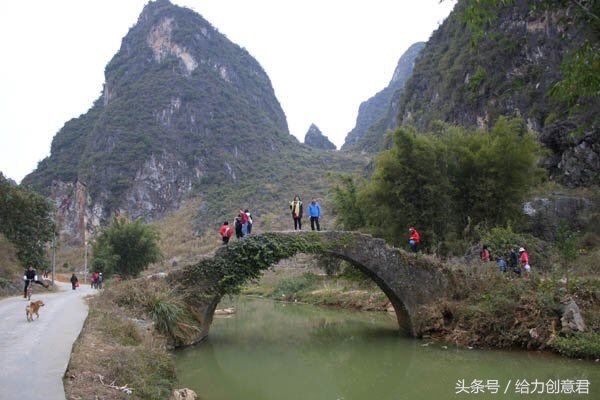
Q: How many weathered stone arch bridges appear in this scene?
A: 1